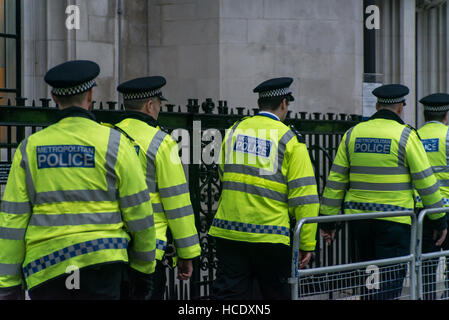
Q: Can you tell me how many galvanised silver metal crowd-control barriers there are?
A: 2